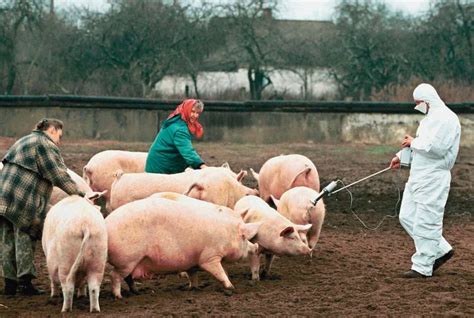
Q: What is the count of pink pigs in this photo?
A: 9